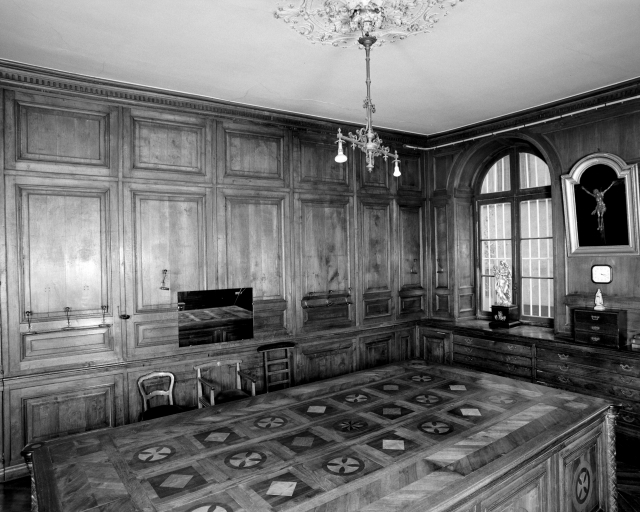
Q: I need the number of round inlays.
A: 12